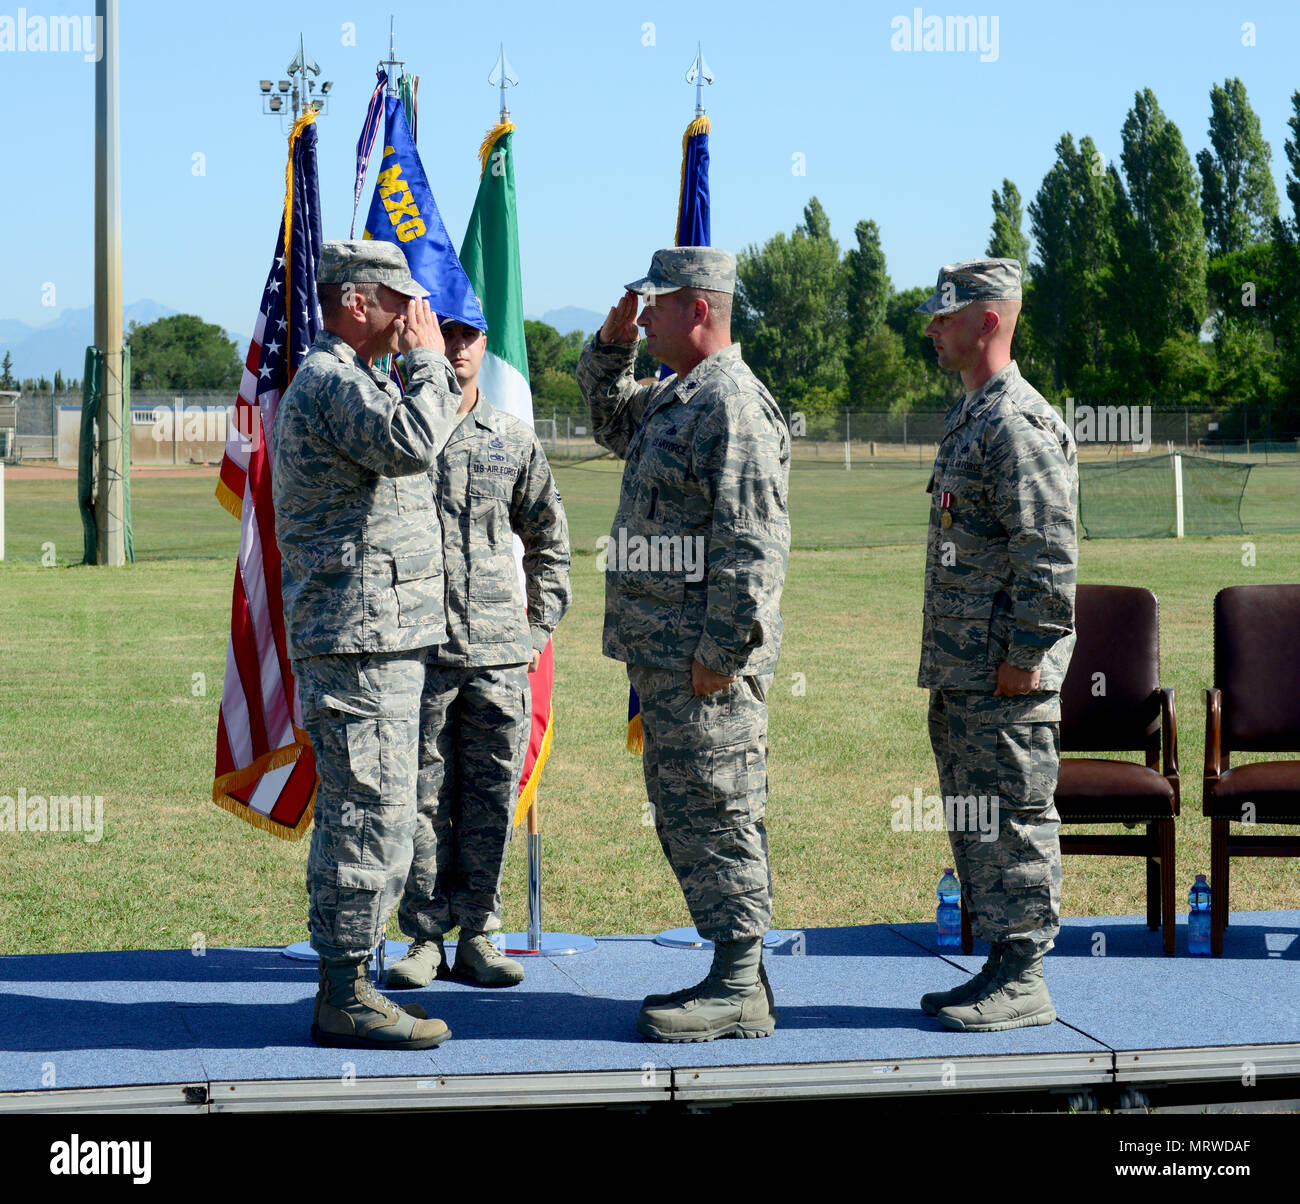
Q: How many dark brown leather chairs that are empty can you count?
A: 2